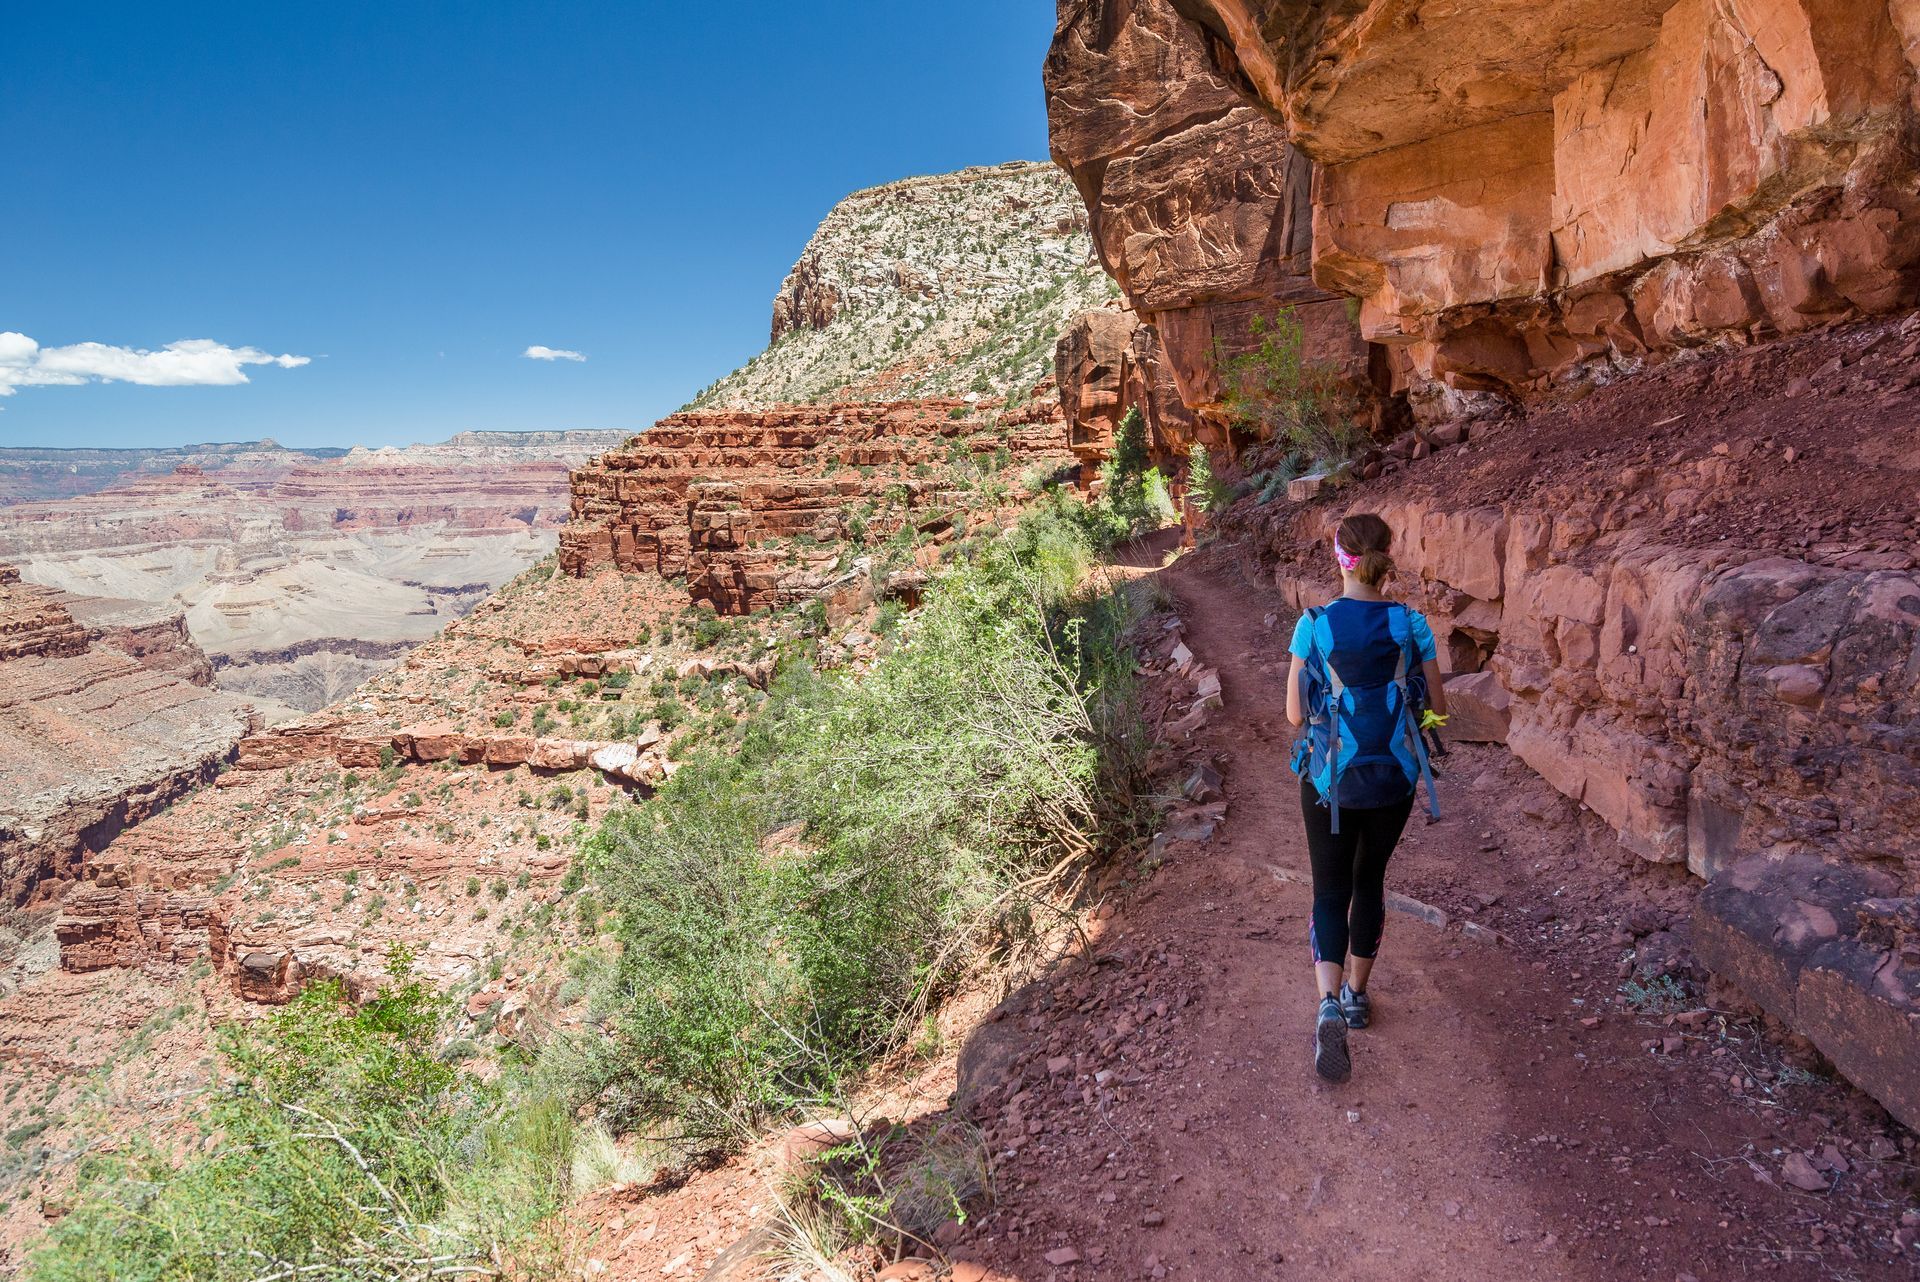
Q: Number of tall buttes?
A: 1